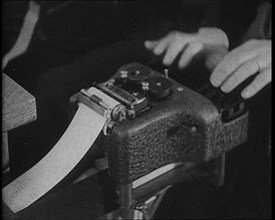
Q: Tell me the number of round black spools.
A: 2